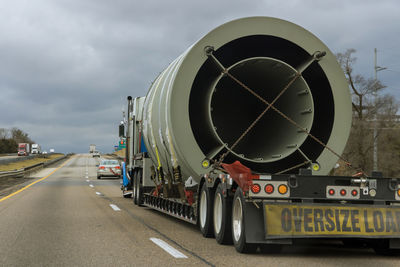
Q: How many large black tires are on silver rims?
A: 3